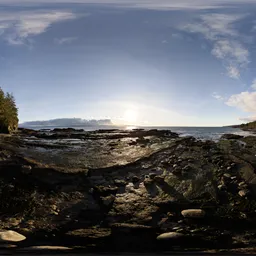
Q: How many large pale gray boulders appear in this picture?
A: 3